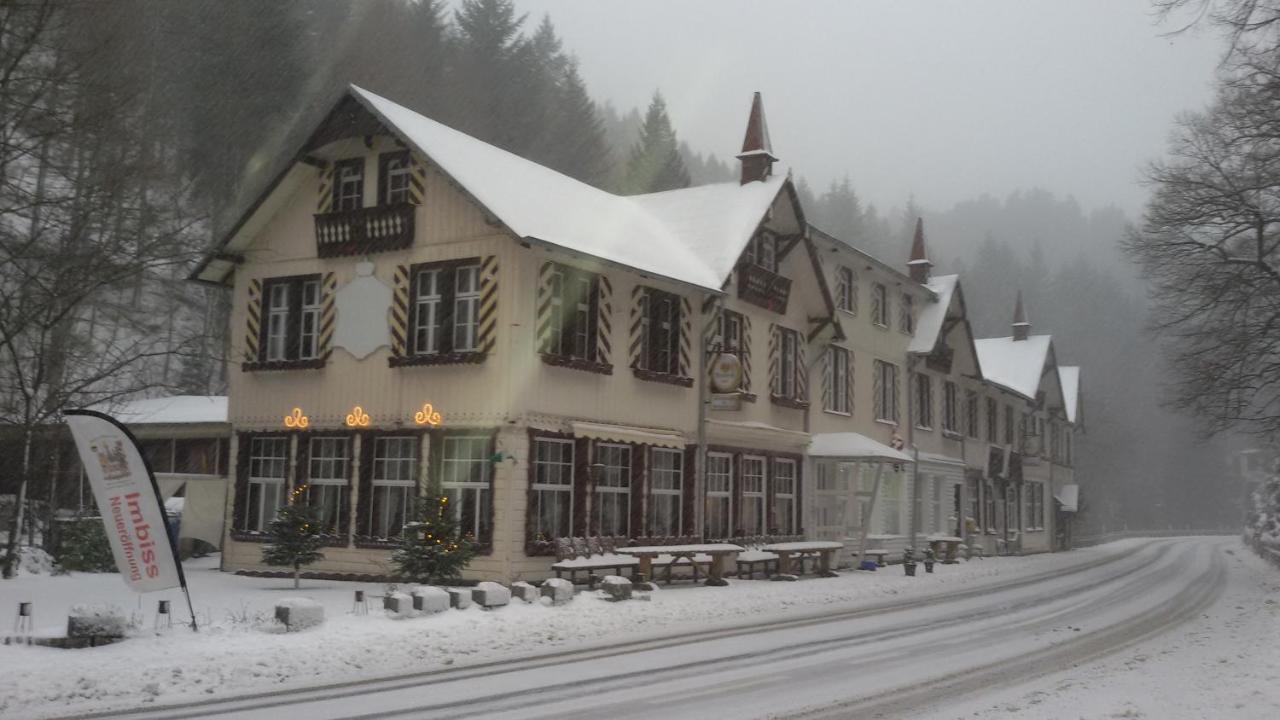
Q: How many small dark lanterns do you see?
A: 3